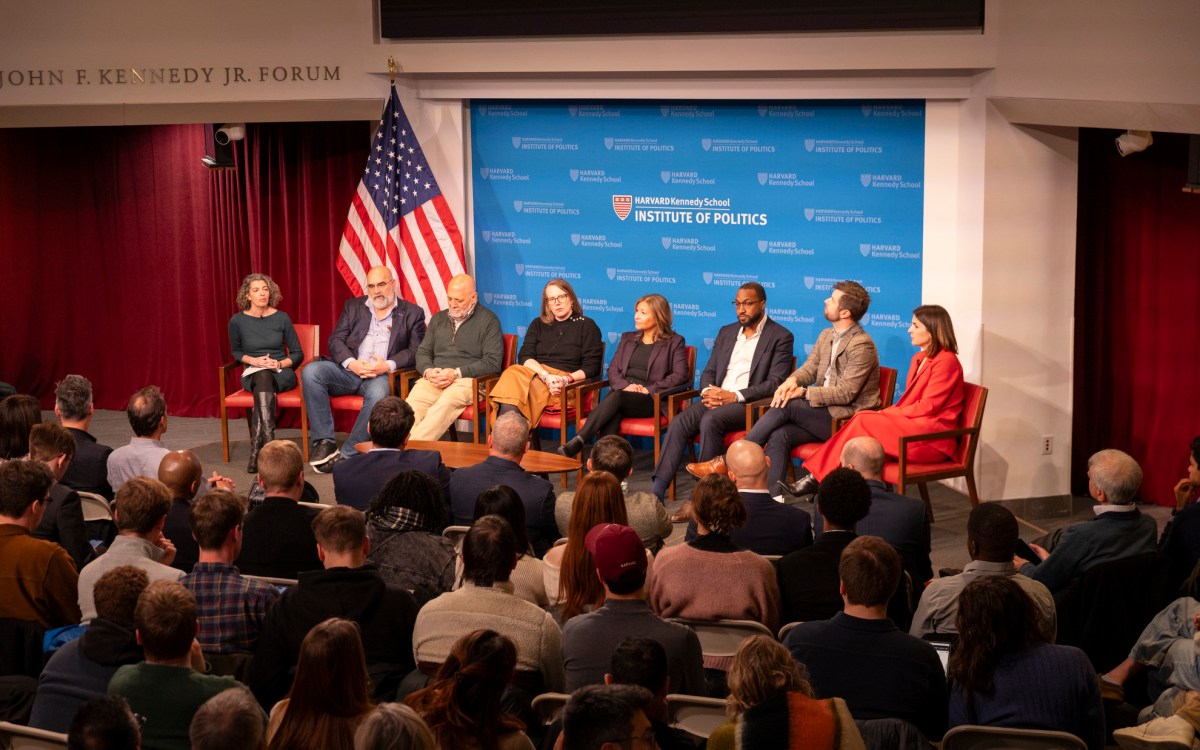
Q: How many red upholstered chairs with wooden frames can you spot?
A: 8